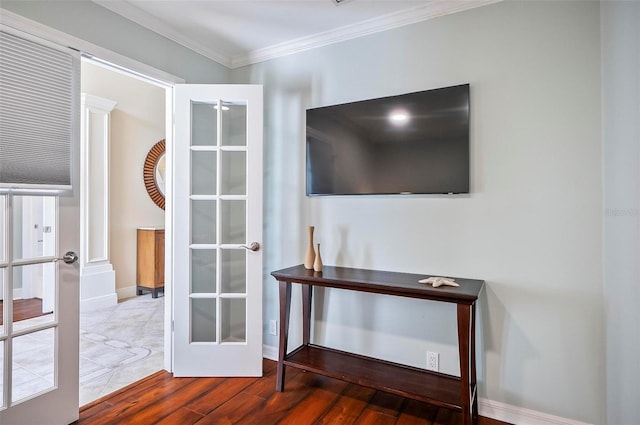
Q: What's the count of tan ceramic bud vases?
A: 2